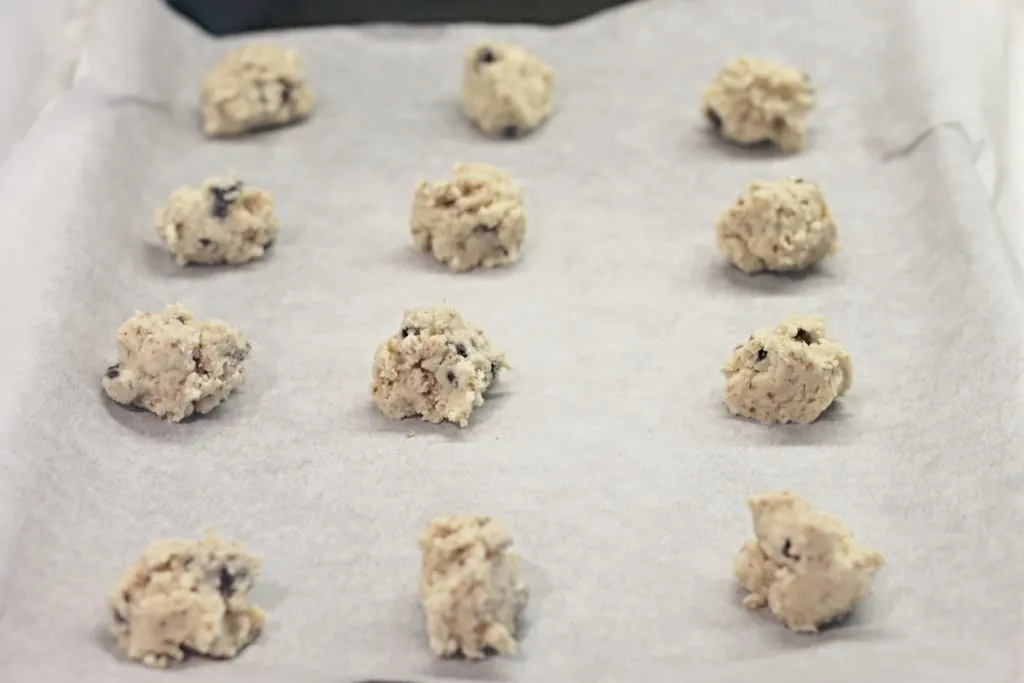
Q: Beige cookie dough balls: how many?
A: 12